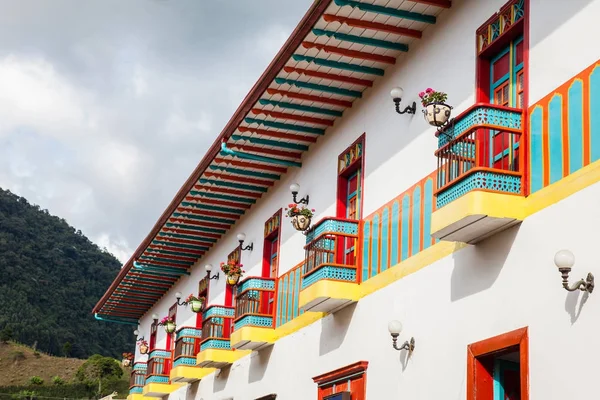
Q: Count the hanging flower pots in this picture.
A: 7